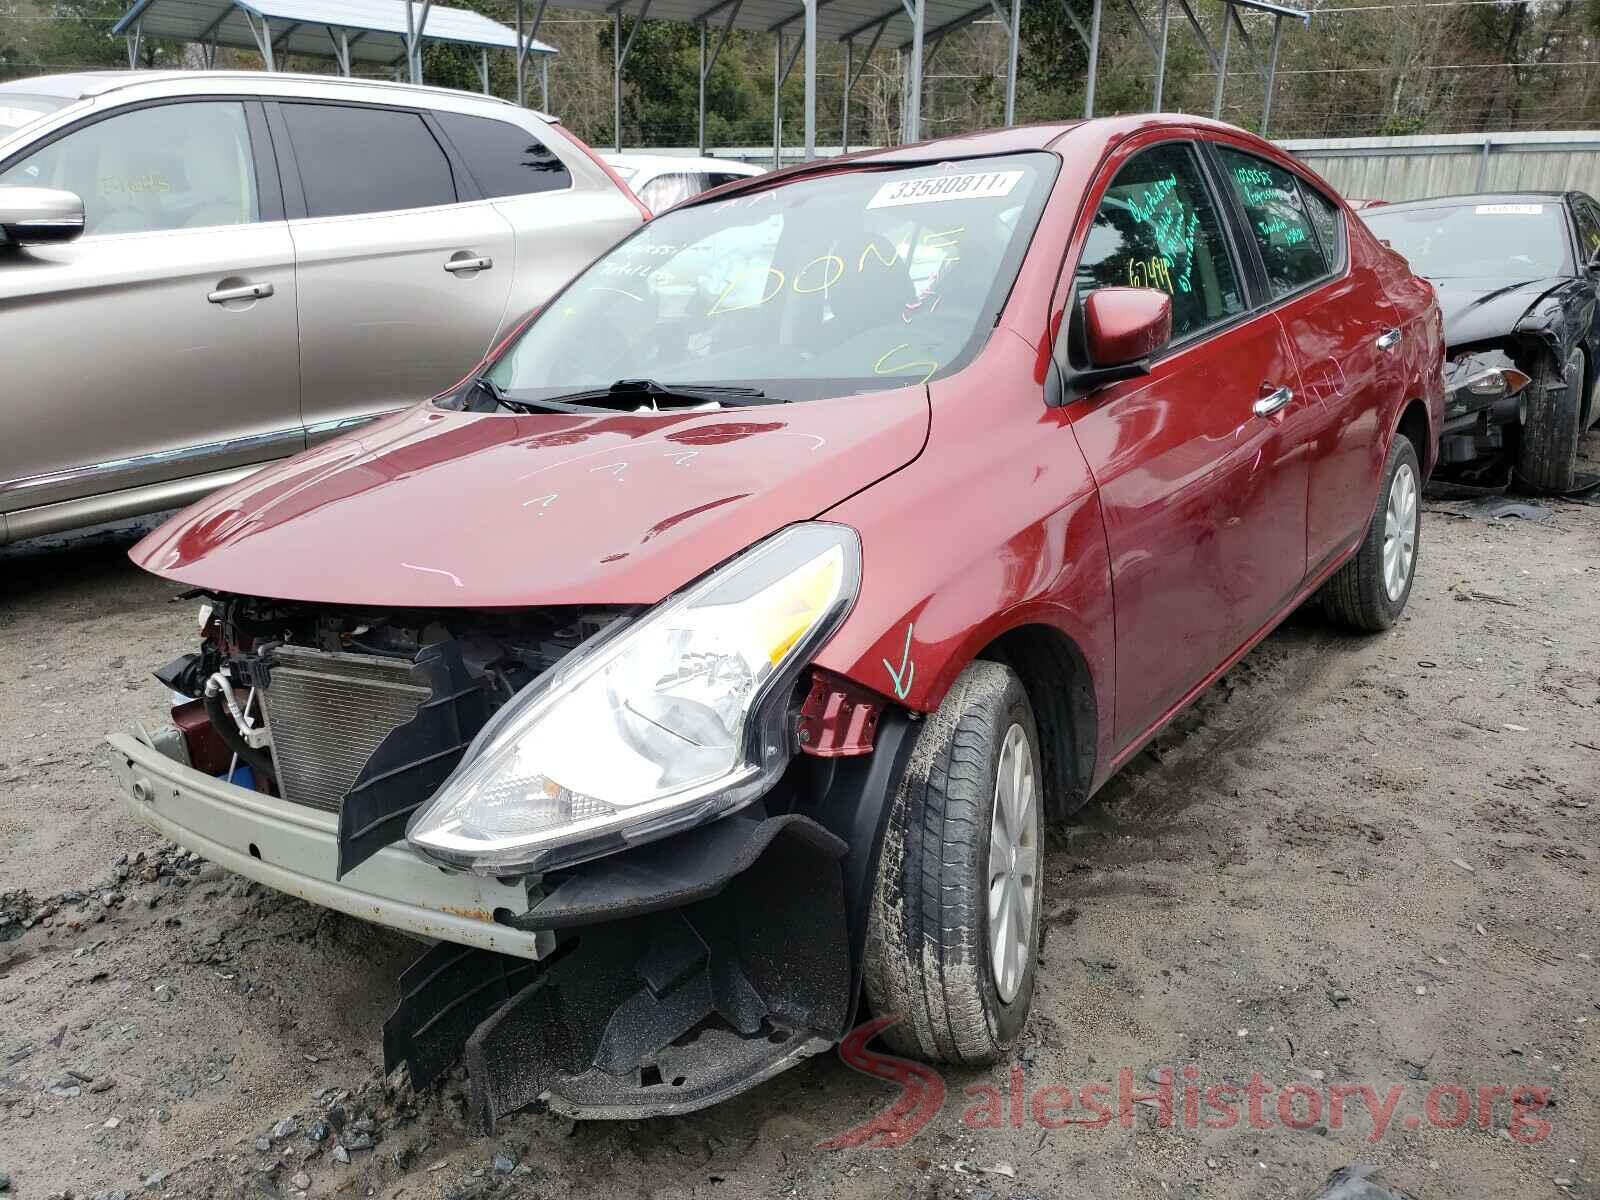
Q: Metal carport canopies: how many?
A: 2